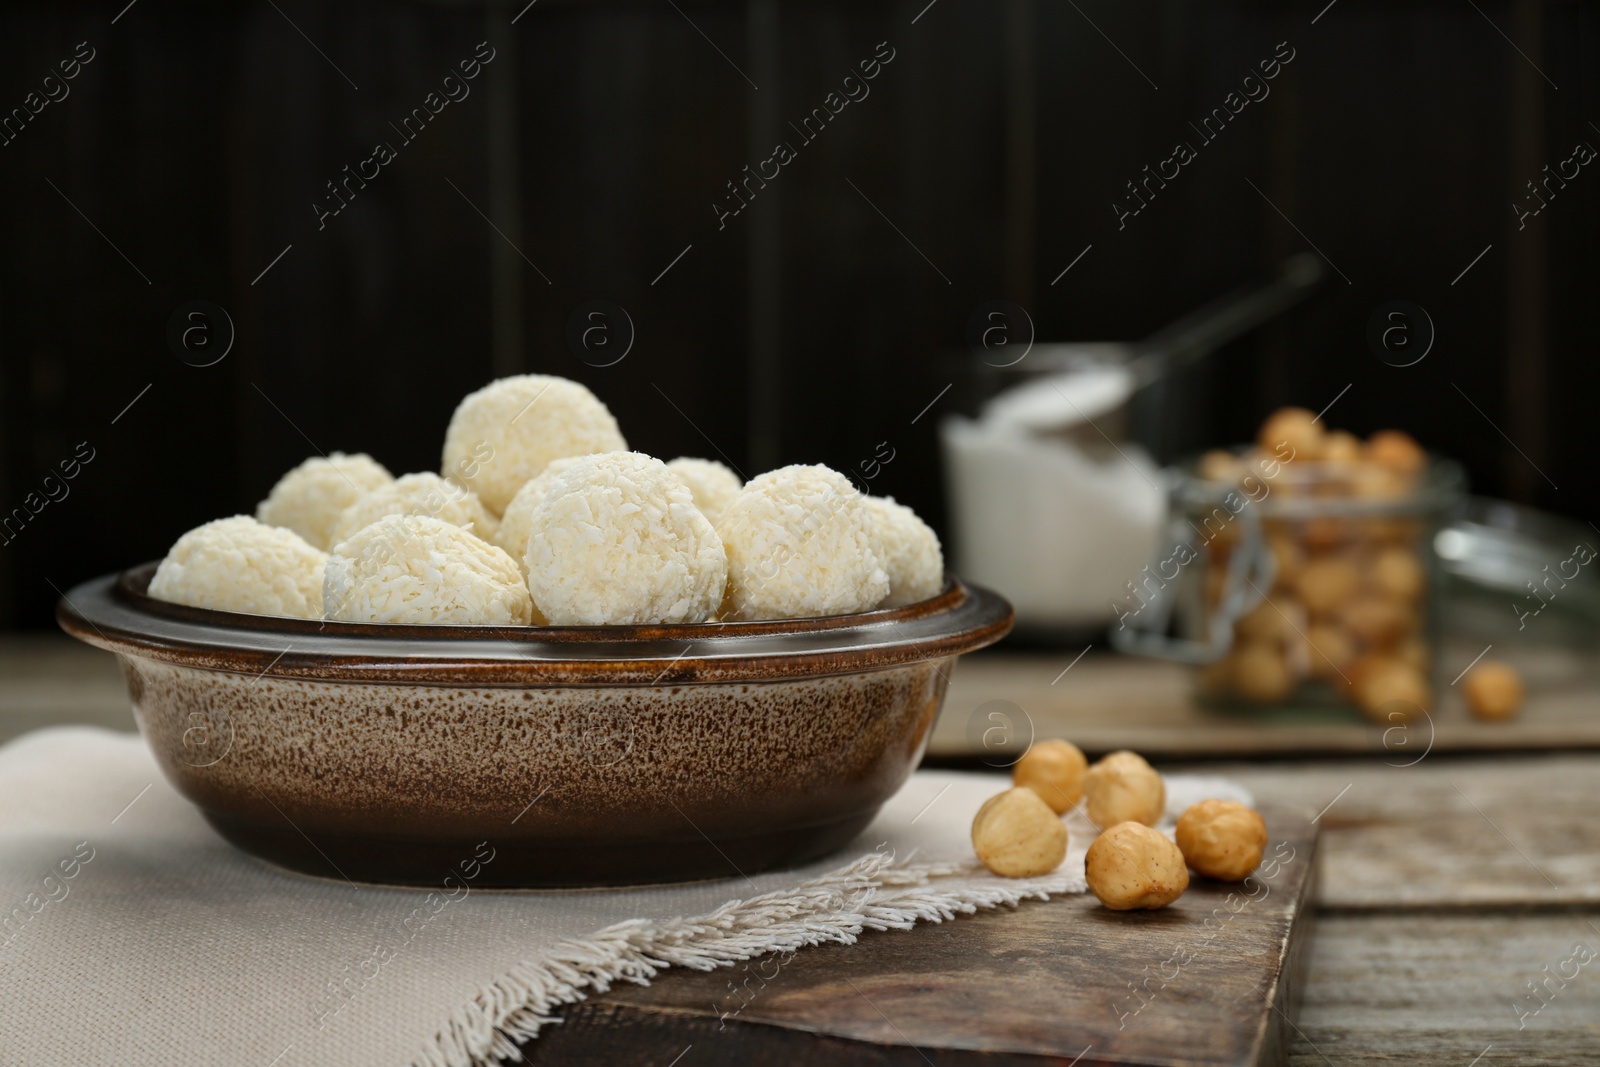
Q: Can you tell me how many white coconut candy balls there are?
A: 10